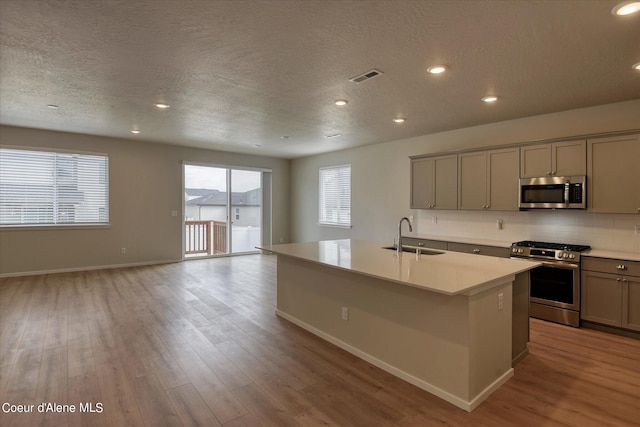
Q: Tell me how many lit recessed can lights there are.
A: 8